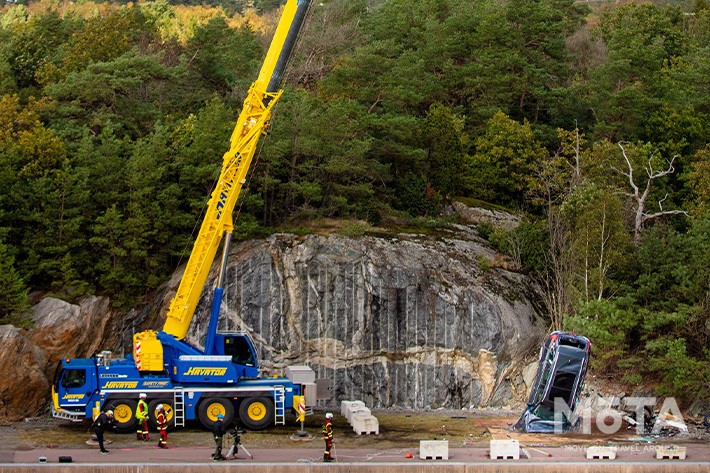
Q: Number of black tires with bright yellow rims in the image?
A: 4